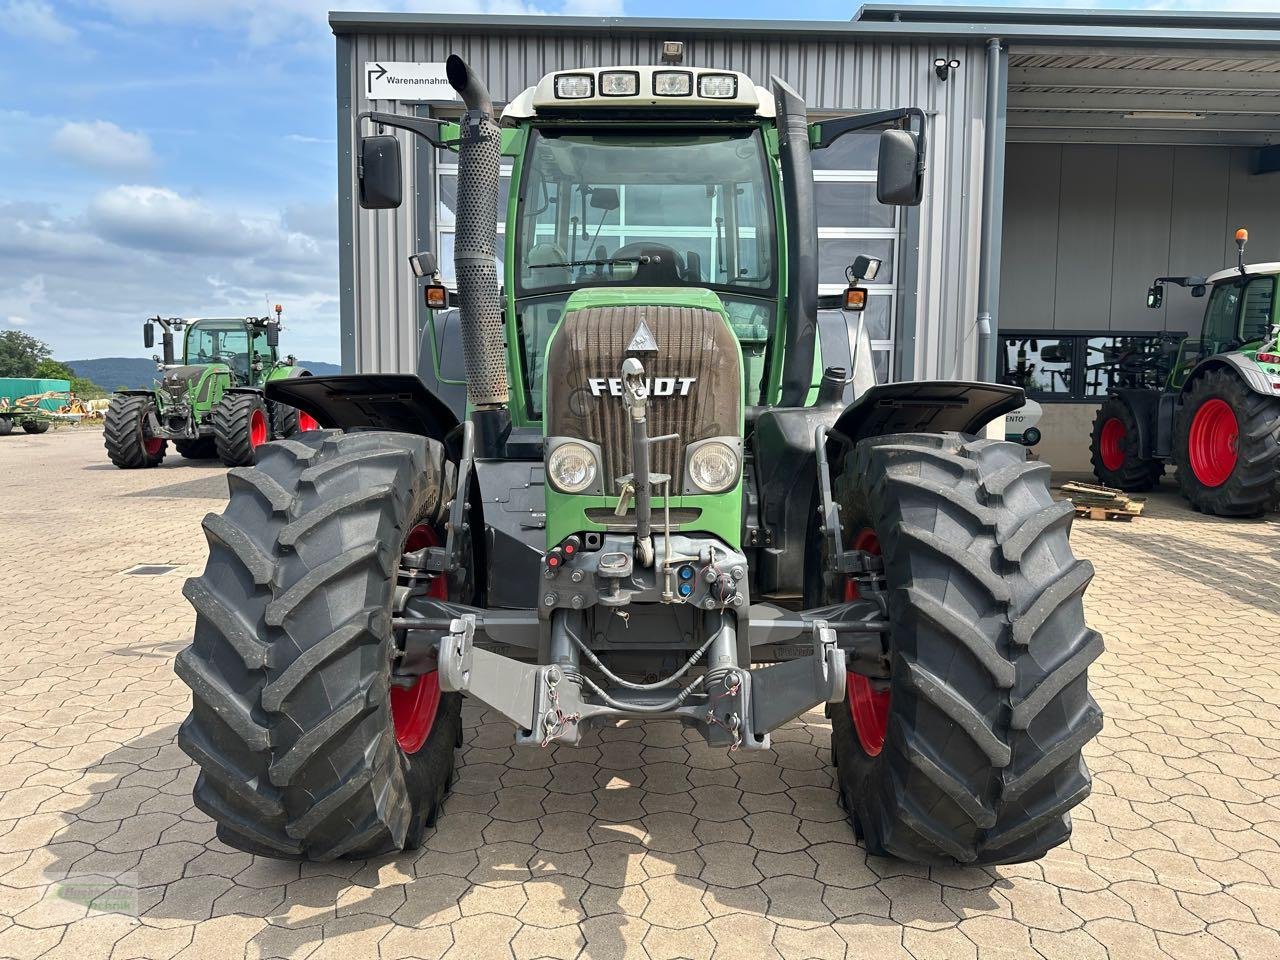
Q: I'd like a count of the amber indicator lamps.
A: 2